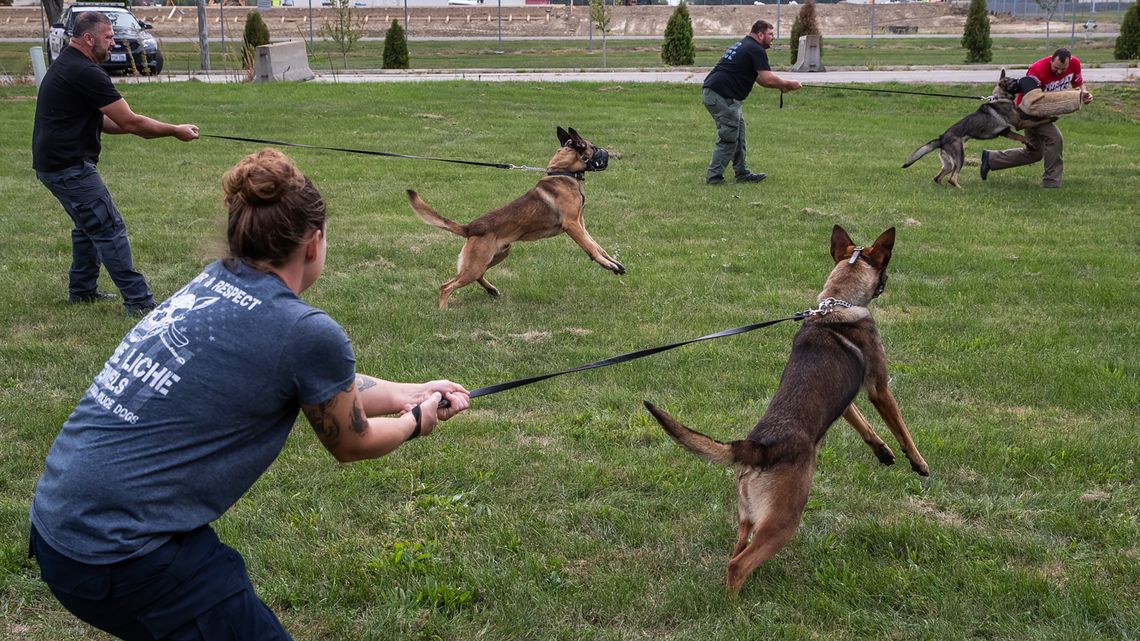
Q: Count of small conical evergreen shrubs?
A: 6